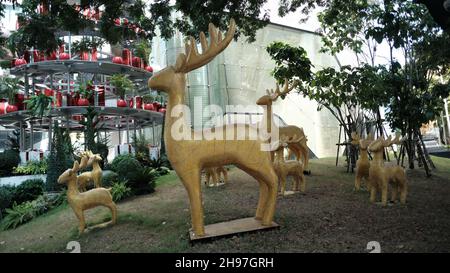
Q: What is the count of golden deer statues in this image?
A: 8